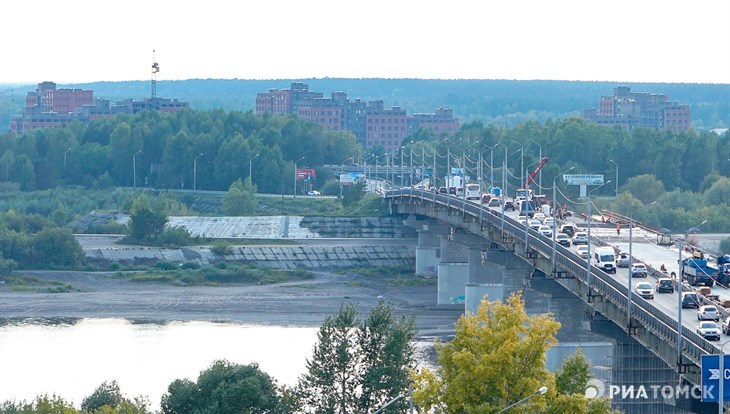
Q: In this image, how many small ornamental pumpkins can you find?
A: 0